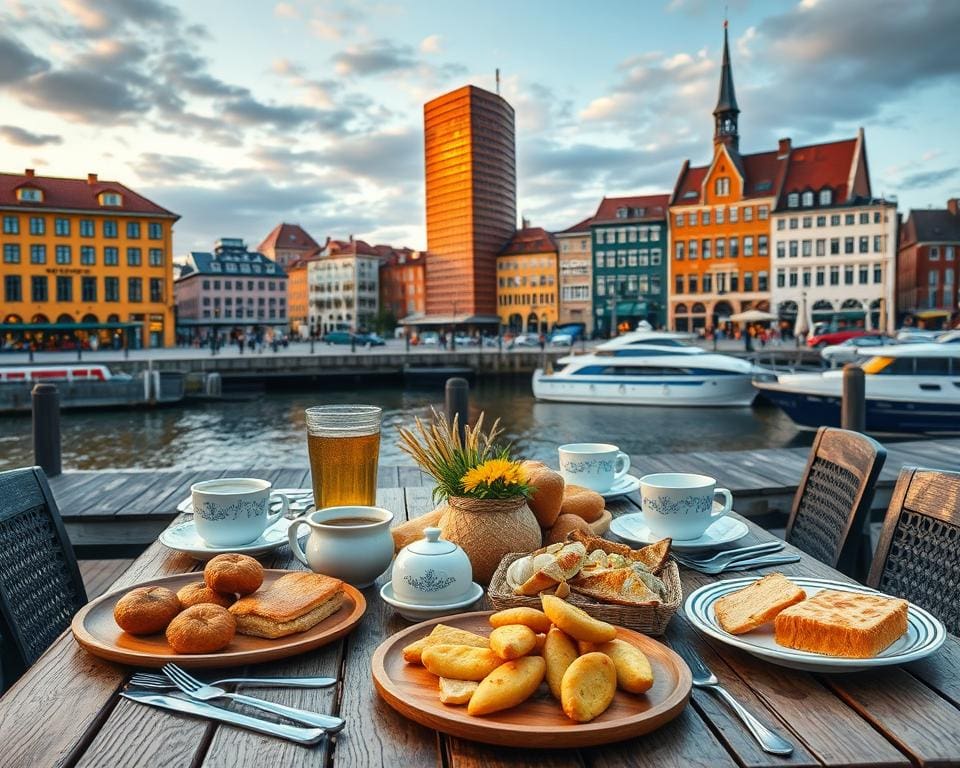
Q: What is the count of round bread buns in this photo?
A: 4